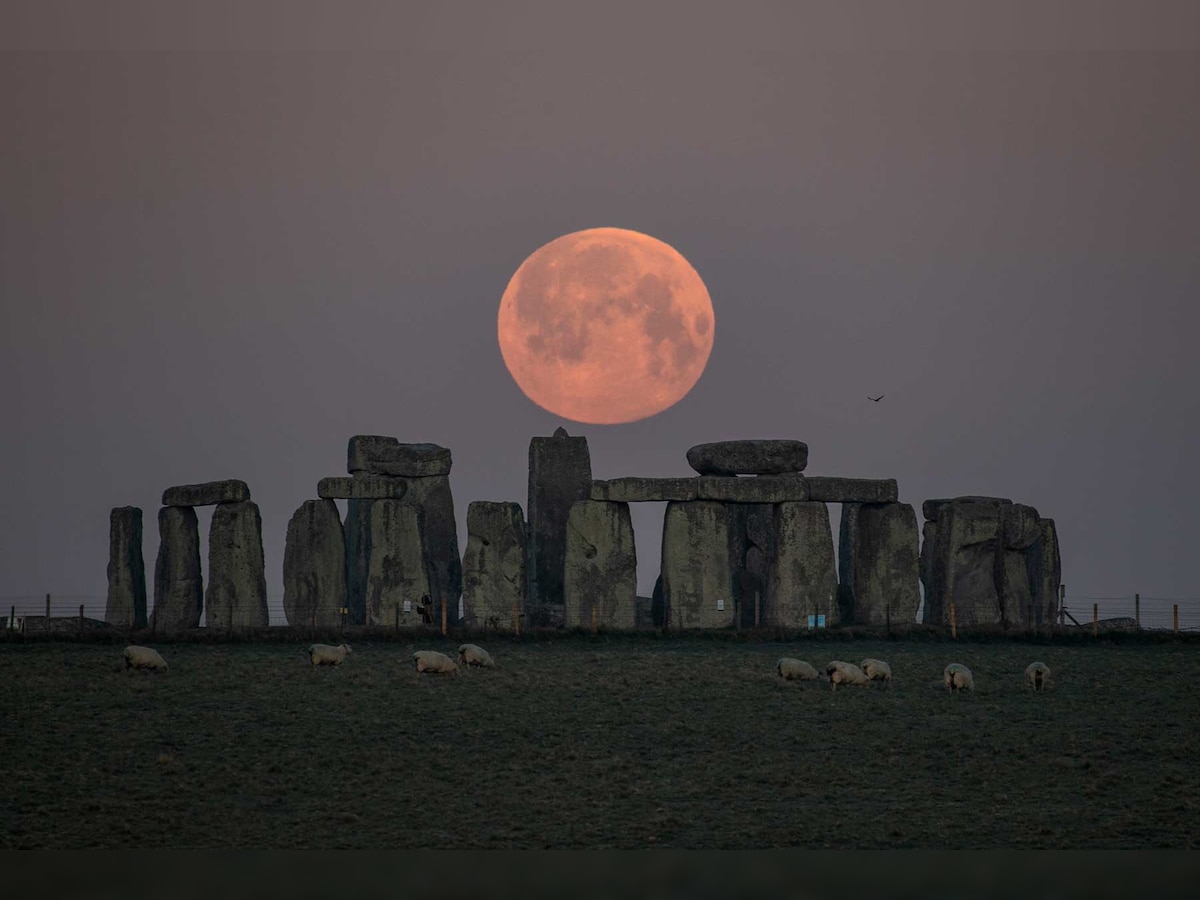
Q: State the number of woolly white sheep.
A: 9